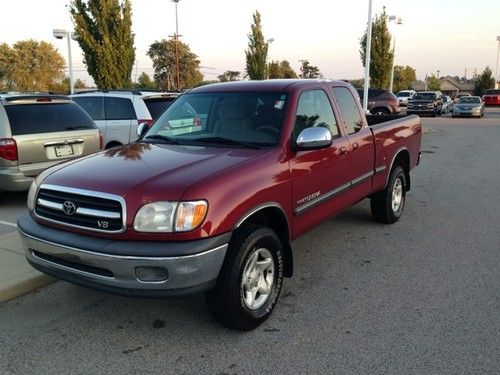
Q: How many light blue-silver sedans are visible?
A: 1